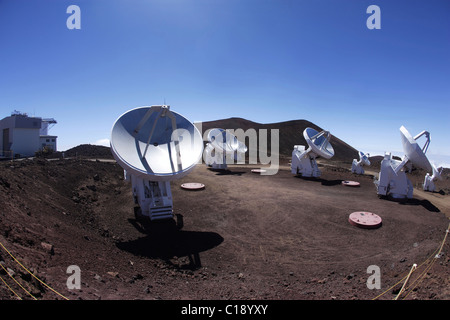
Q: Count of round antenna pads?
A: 4